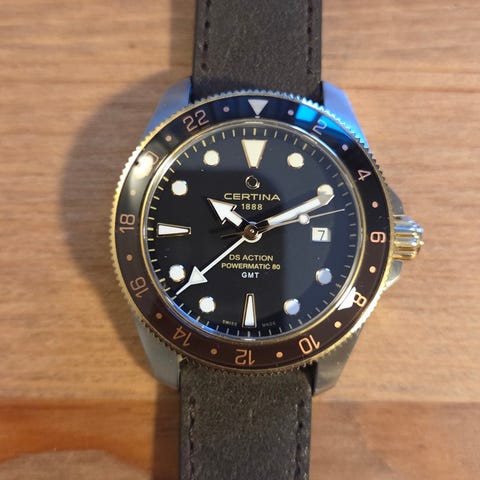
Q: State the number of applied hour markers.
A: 11